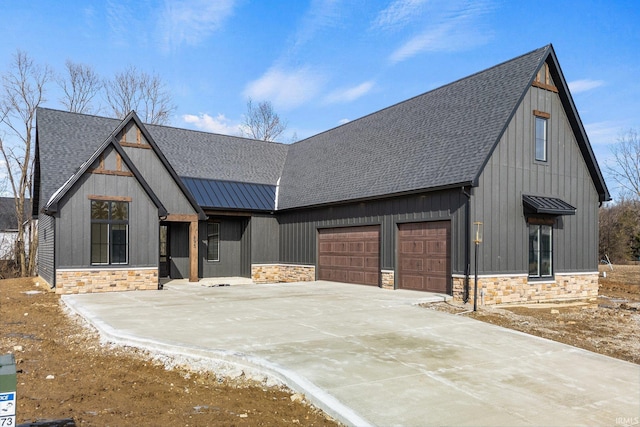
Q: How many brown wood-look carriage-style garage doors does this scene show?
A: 2